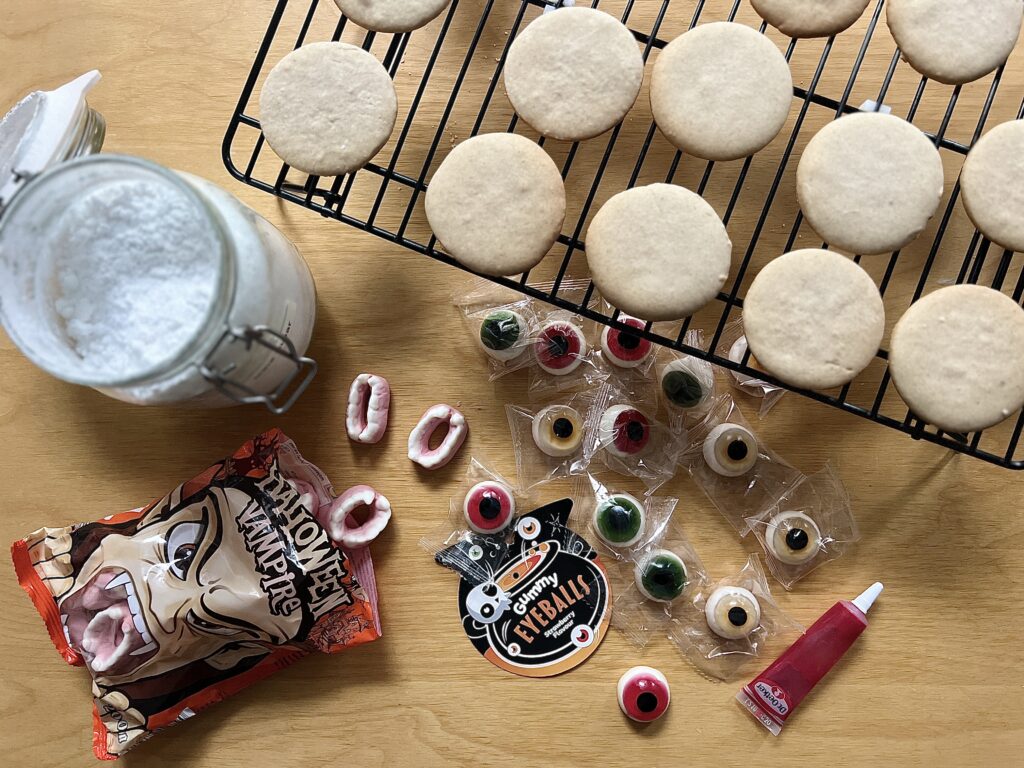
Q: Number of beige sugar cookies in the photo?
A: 12